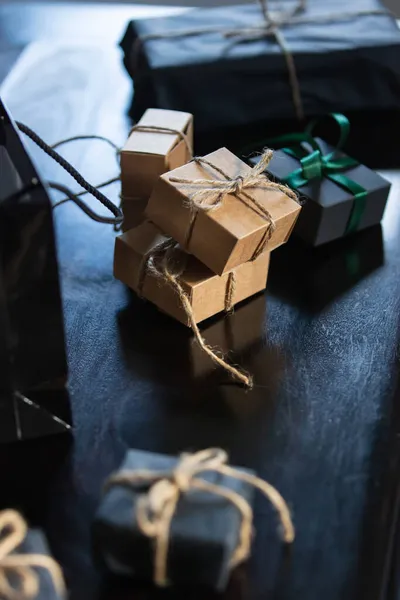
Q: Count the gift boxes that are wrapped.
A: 7